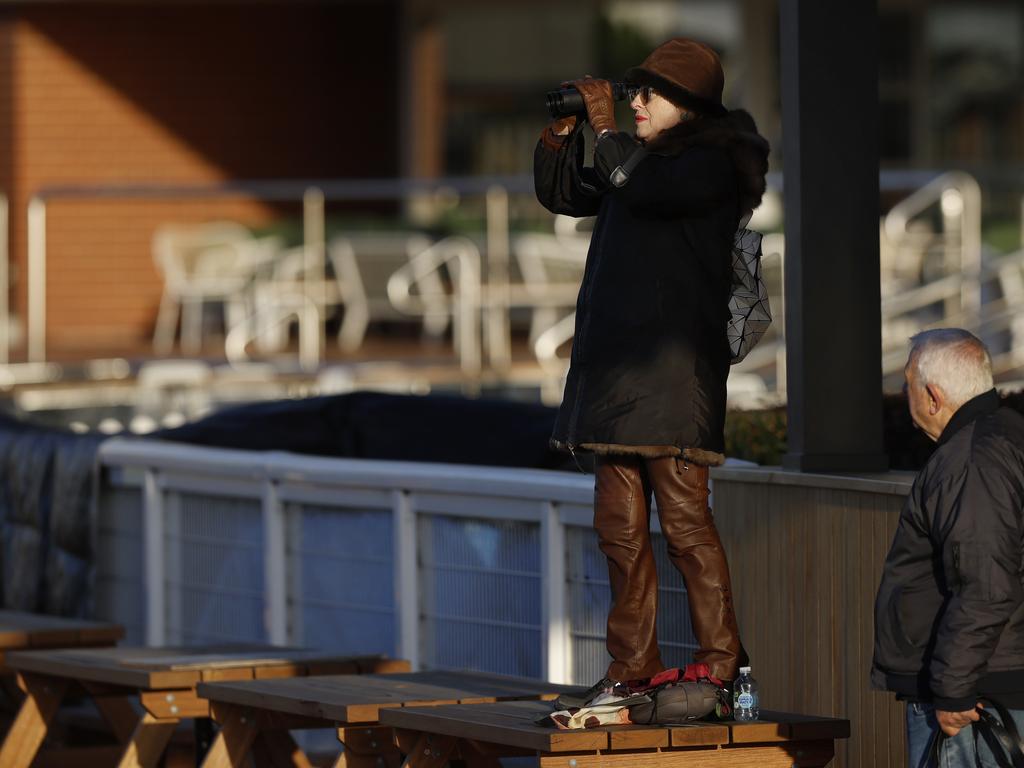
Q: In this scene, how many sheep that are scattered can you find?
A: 0